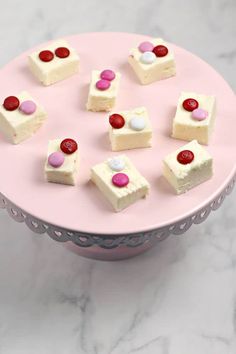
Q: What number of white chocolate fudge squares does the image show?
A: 9